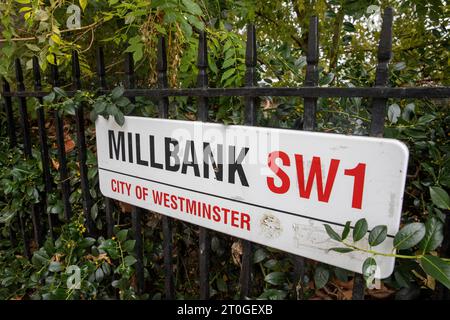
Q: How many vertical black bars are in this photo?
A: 12